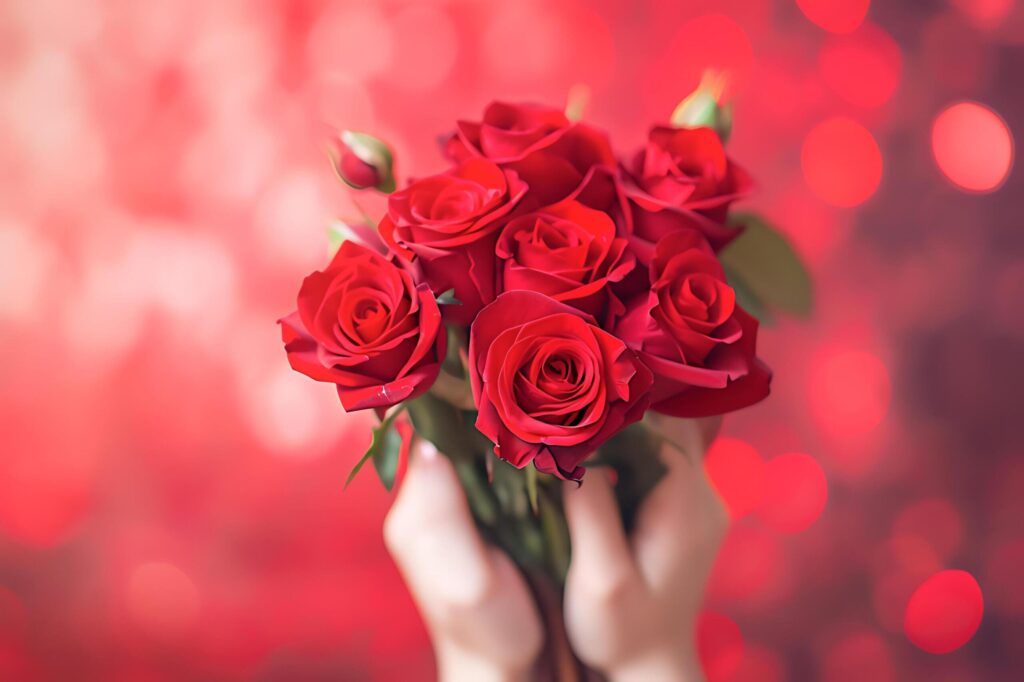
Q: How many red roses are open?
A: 7